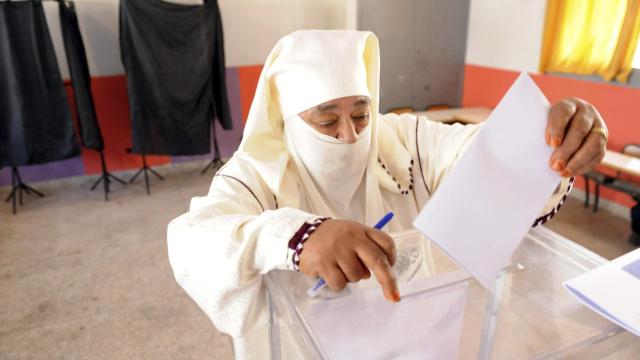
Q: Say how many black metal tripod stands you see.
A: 4